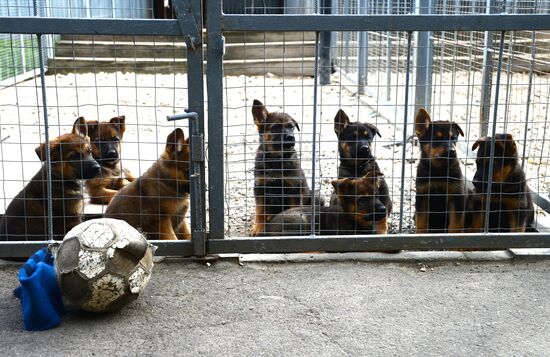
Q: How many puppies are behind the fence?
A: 8